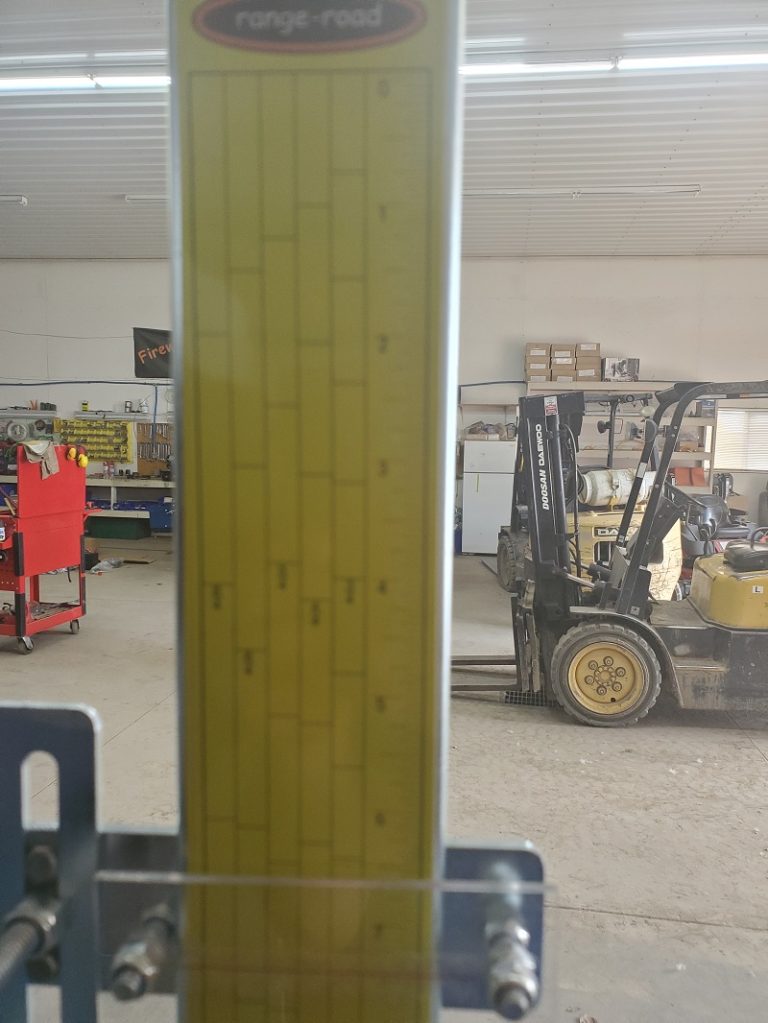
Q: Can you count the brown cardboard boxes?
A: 9